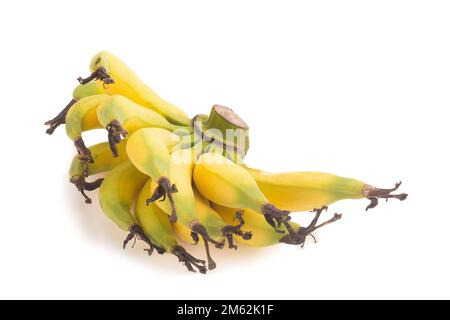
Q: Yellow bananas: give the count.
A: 13